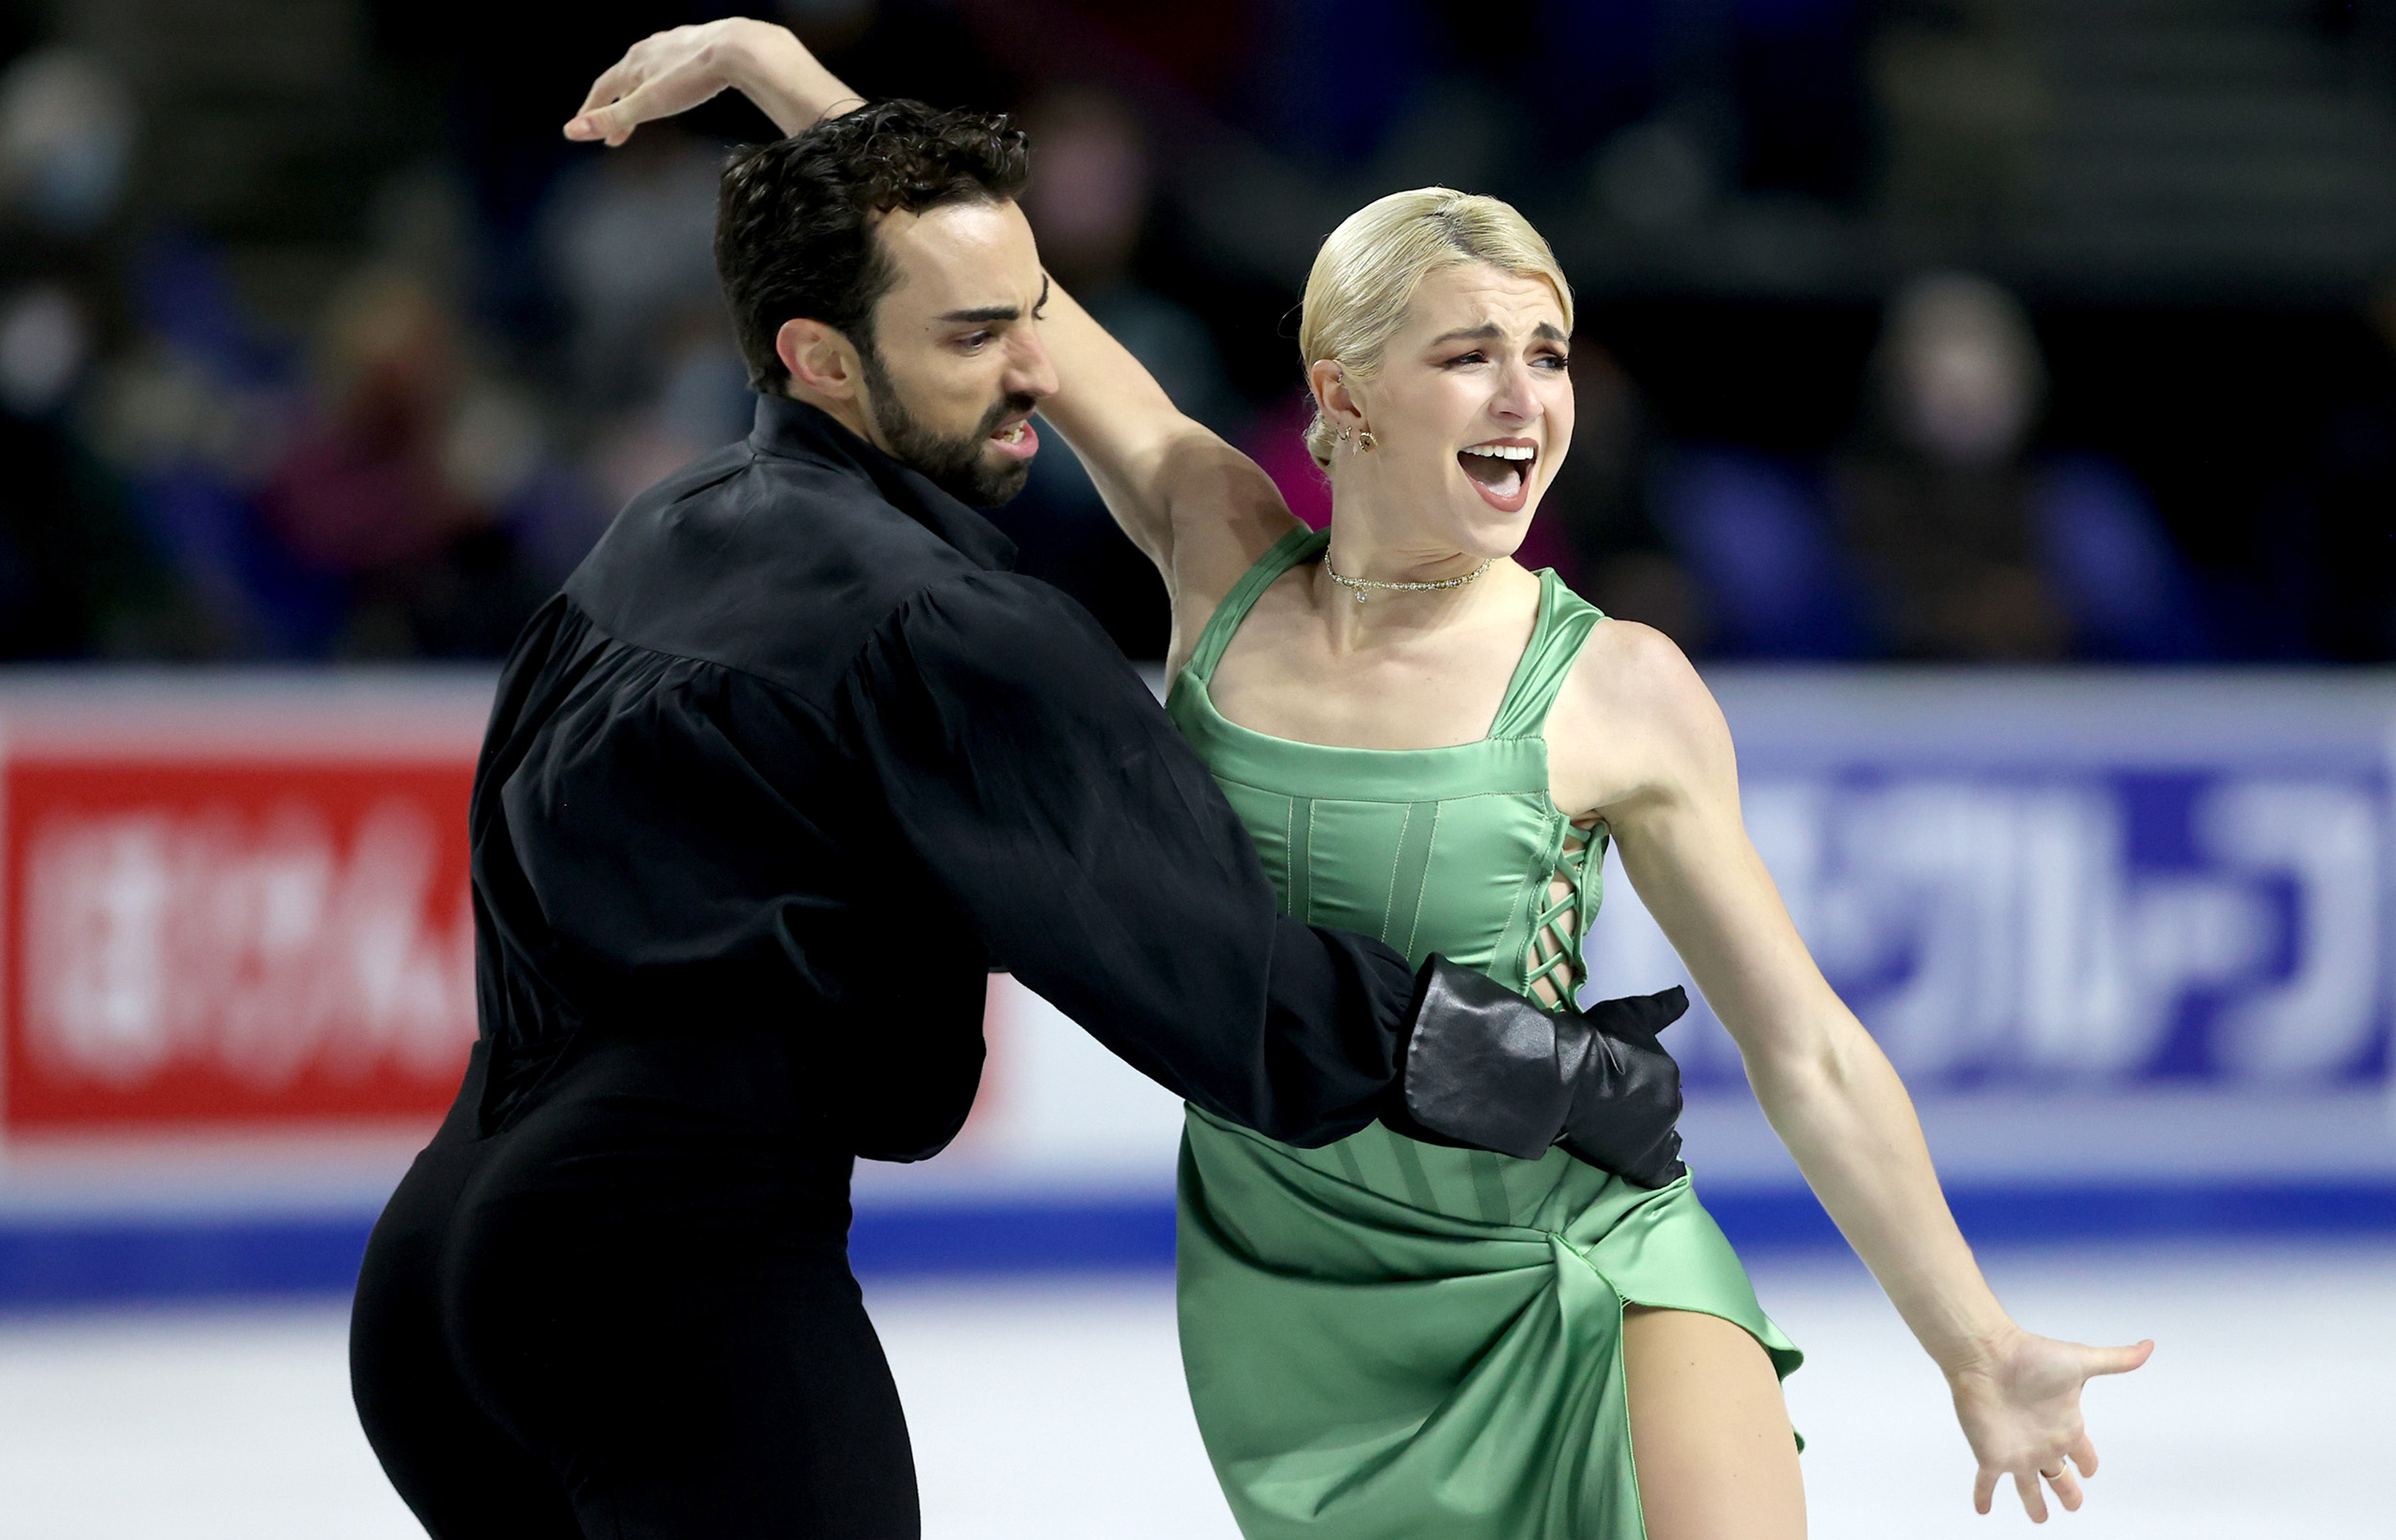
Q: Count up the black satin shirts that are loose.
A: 1